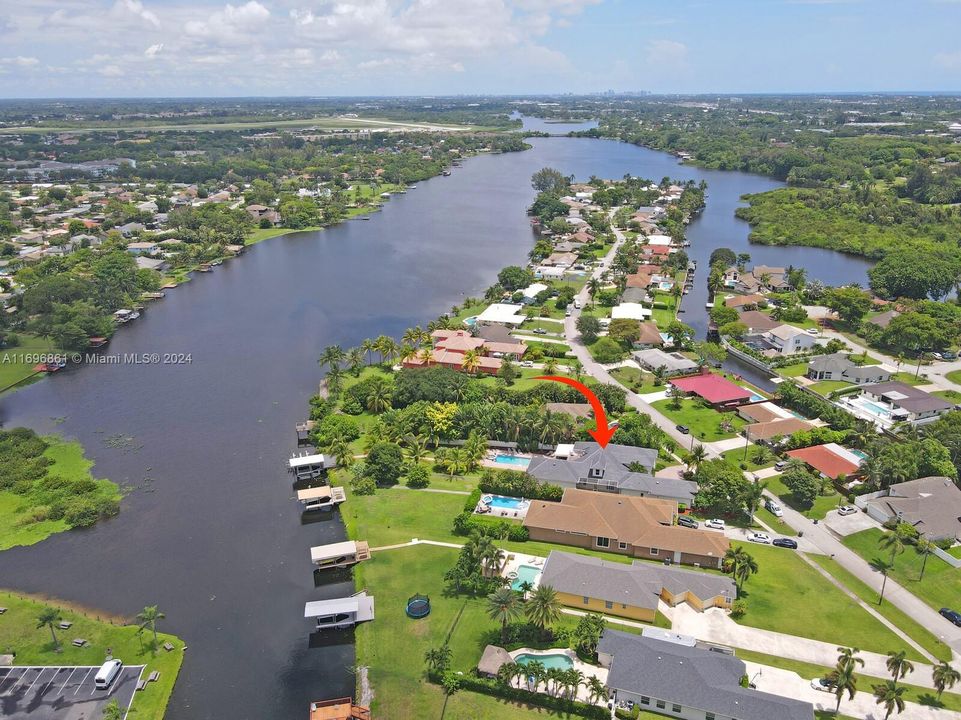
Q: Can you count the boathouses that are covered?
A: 4